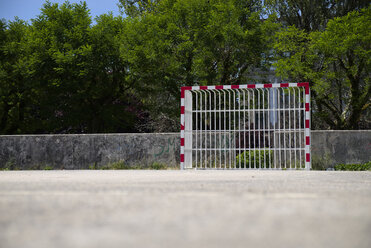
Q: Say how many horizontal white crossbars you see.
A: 3